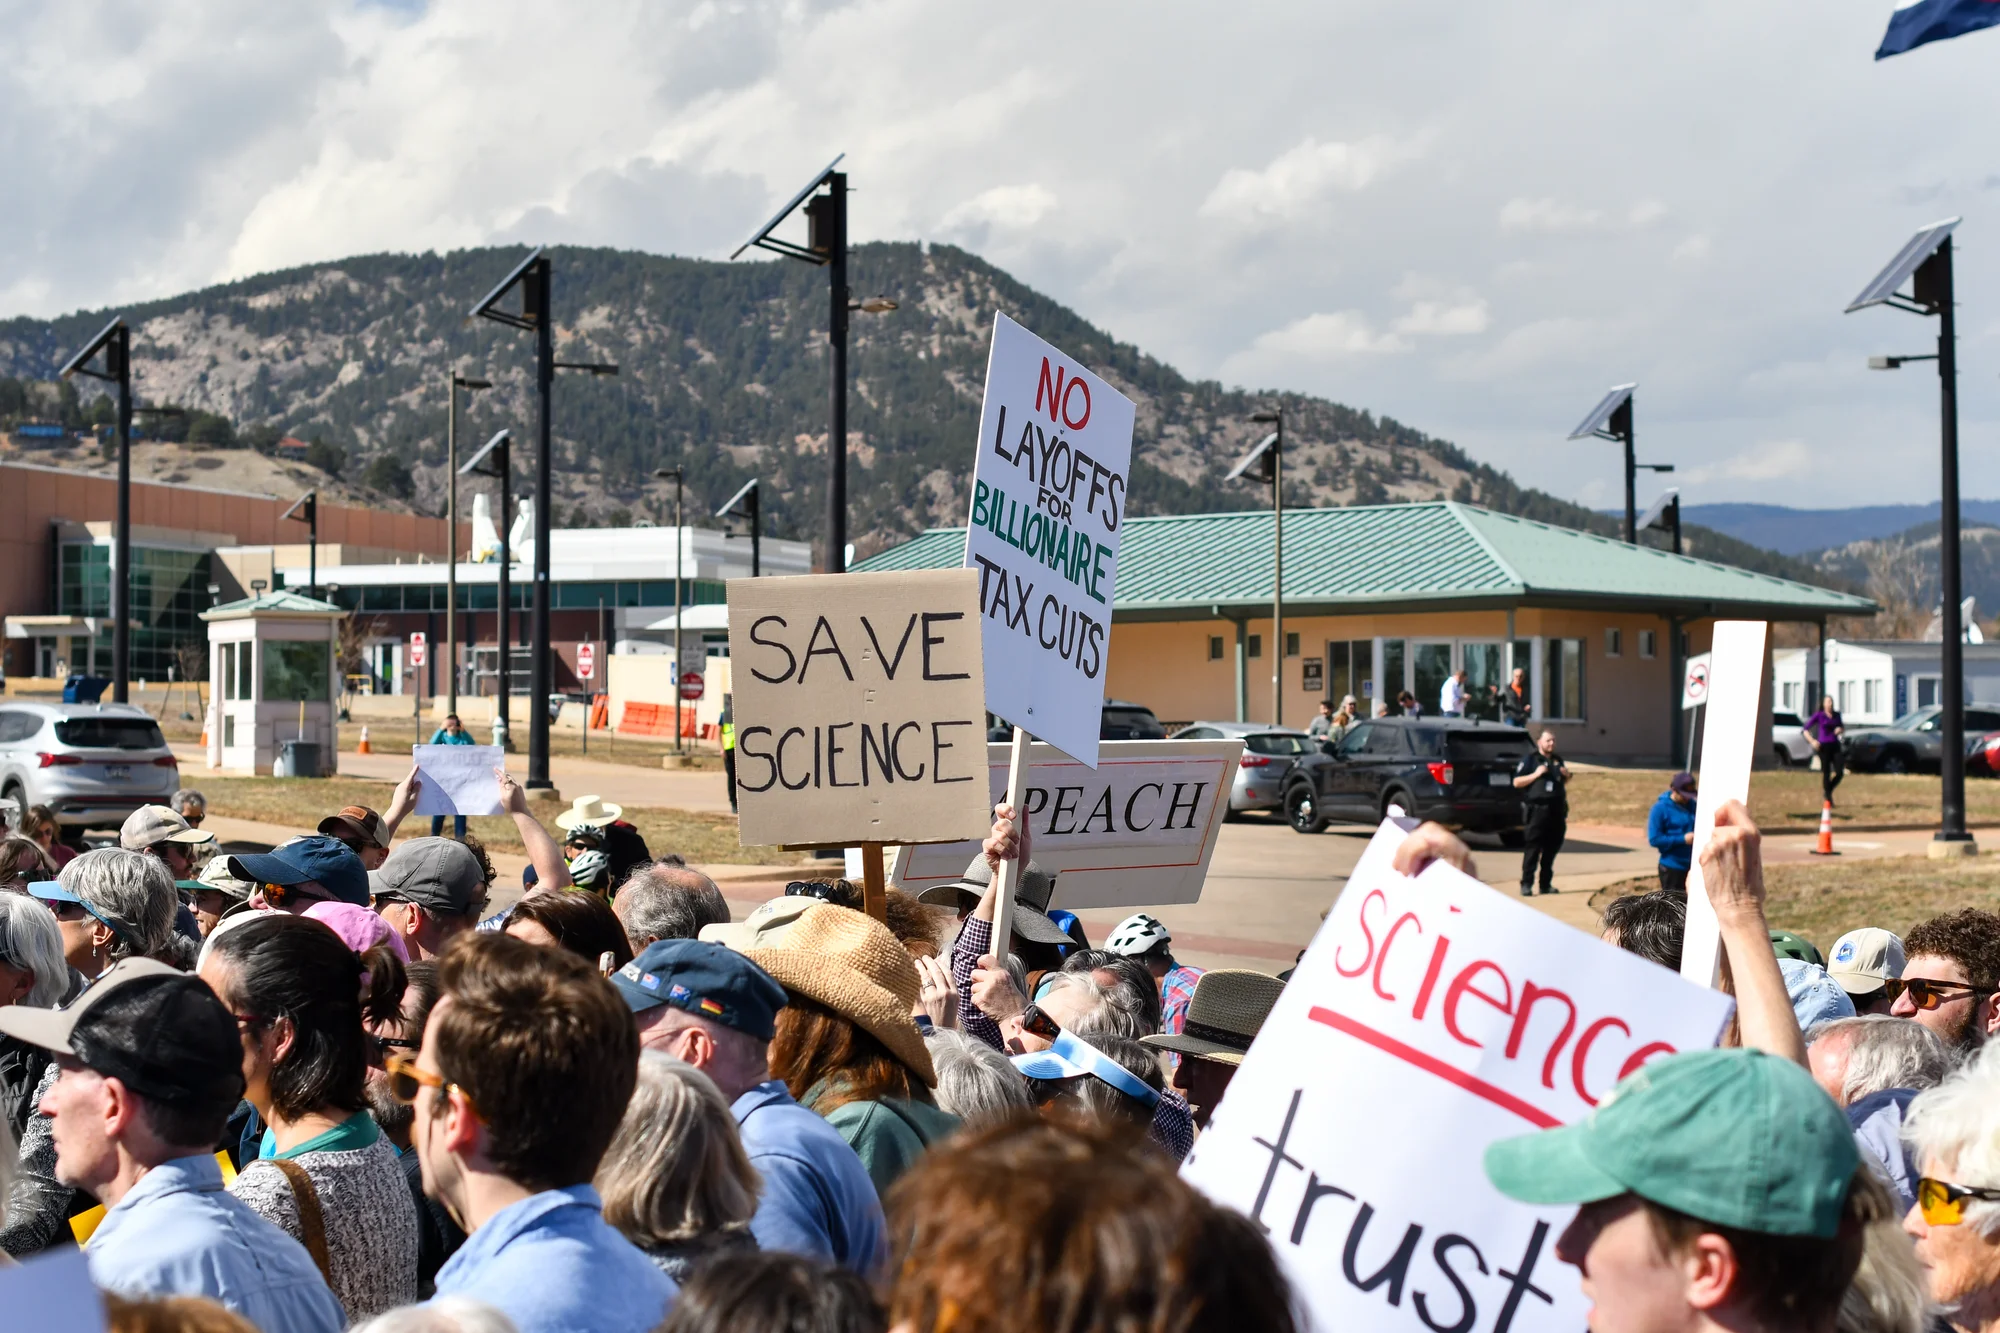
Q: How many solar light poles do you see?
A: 10